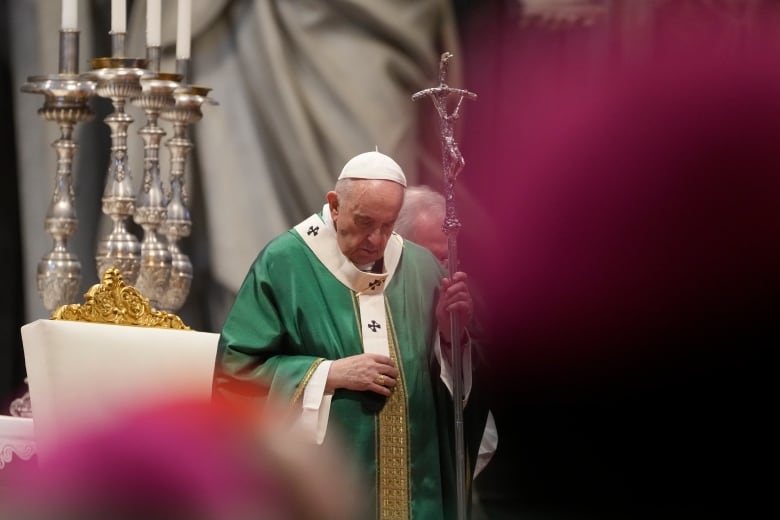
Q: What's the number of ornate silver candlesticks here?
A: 4